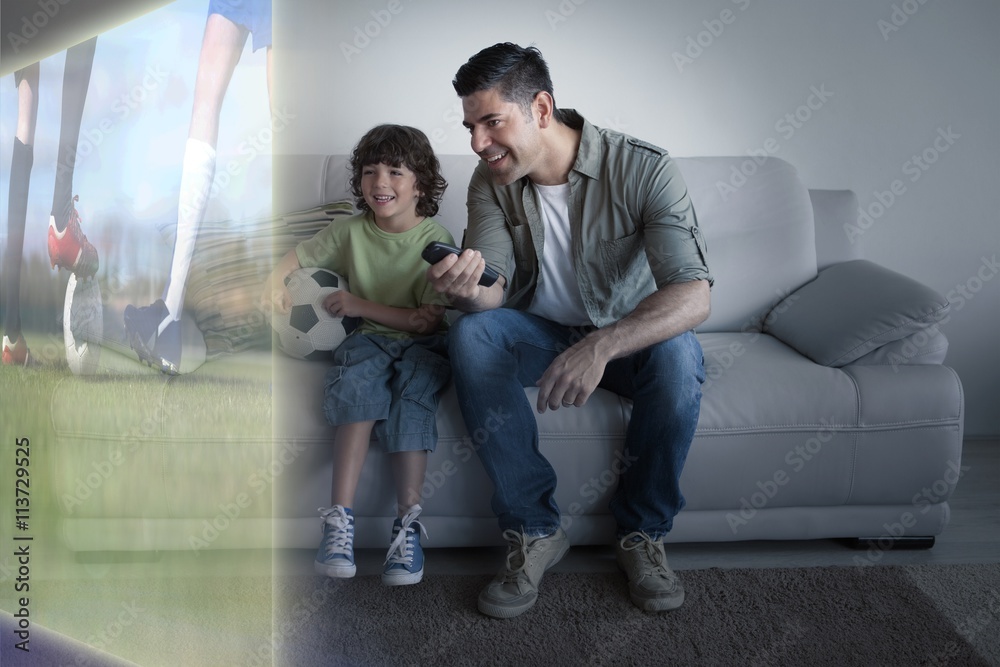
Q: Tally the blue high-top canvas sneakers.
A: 2